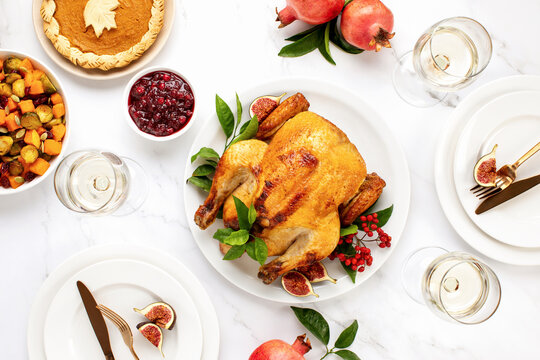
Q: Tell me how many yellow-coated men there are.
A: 0